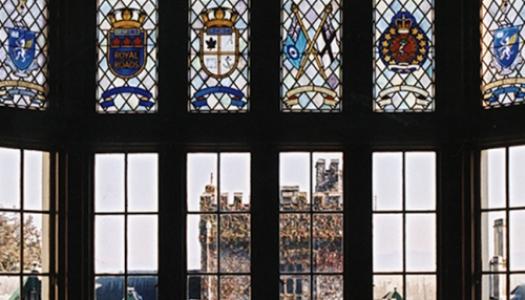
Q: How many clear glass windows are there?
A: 6